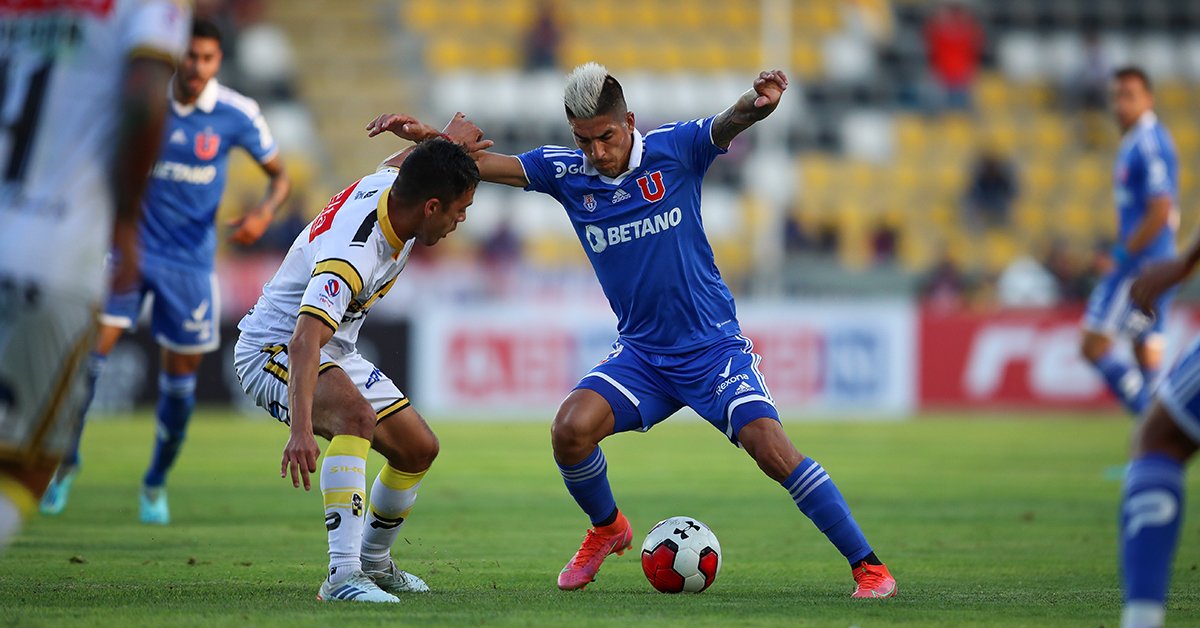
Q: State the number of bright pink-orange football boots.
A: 2